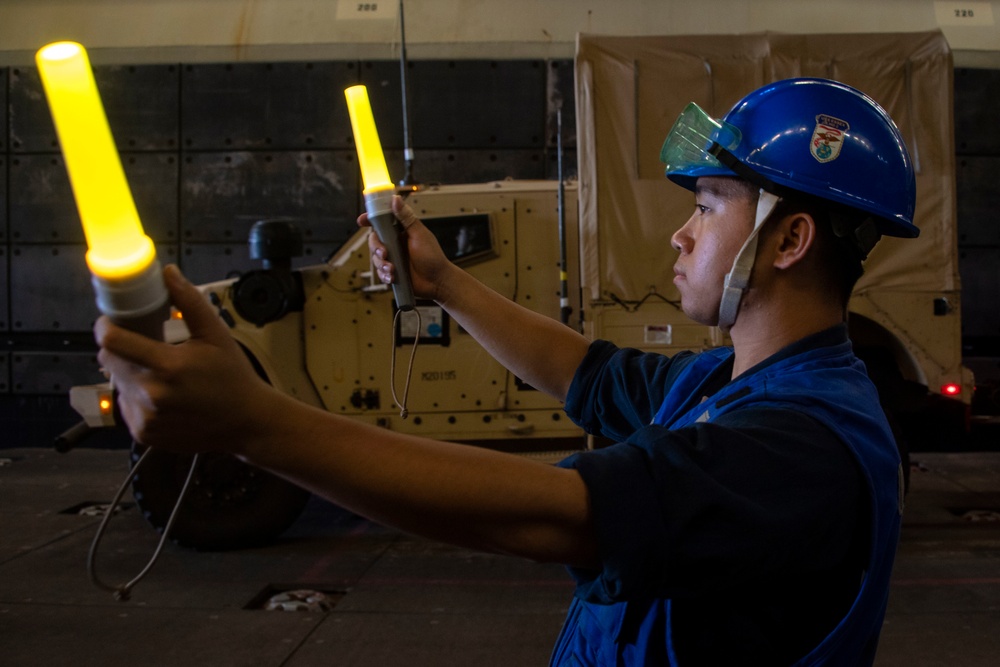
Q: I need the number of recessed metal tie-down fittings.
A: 3